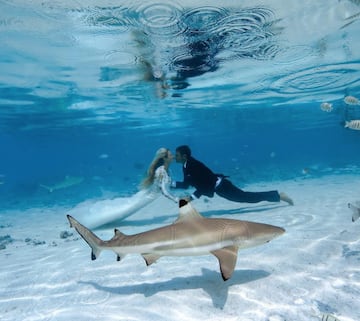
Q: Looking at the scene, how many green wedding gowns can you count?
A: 0